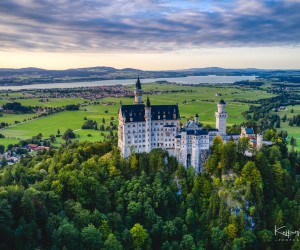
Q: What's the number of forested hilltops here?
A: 1